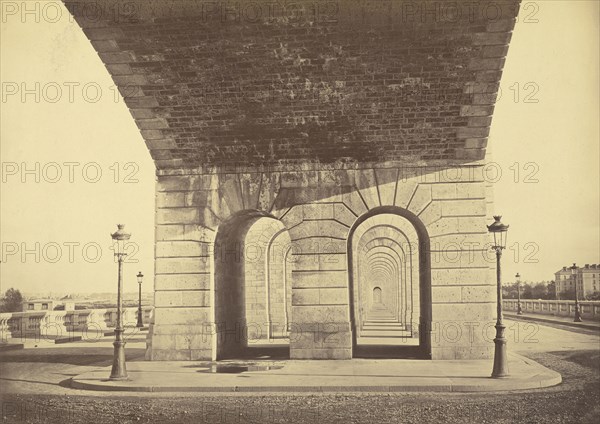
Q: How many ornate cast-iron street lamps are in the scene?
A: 5